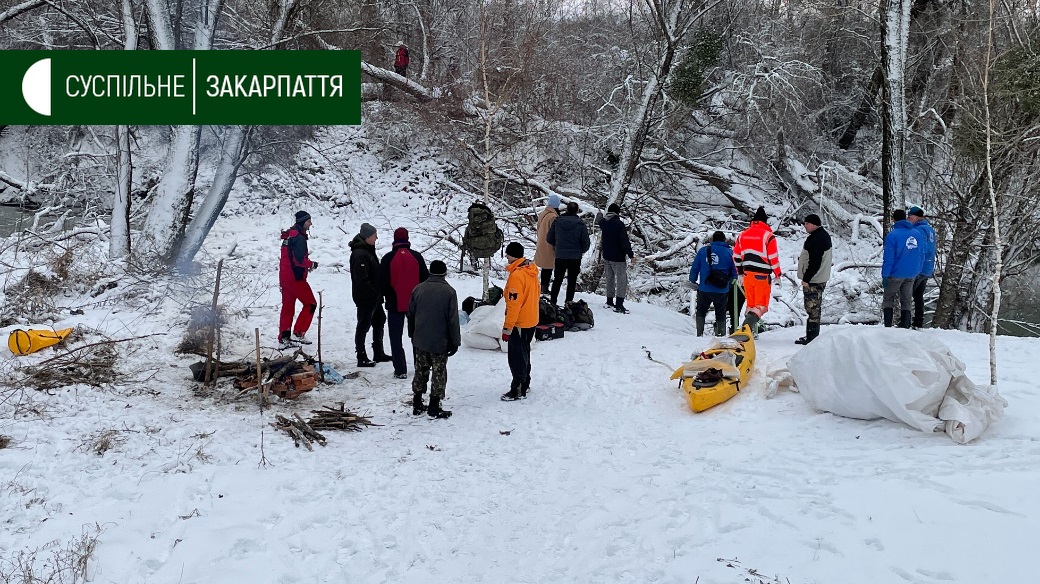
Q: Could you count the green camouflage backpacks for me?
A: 1